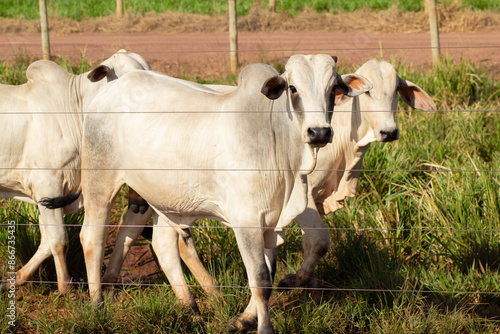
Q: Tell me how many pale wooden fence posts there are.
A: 5